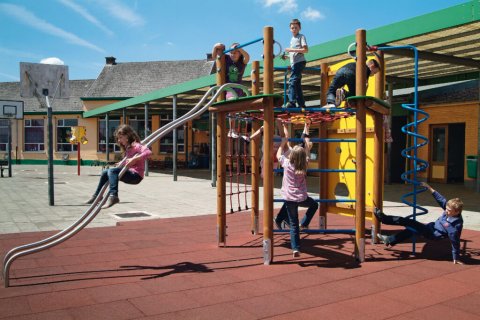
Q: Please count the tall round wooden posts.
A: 6